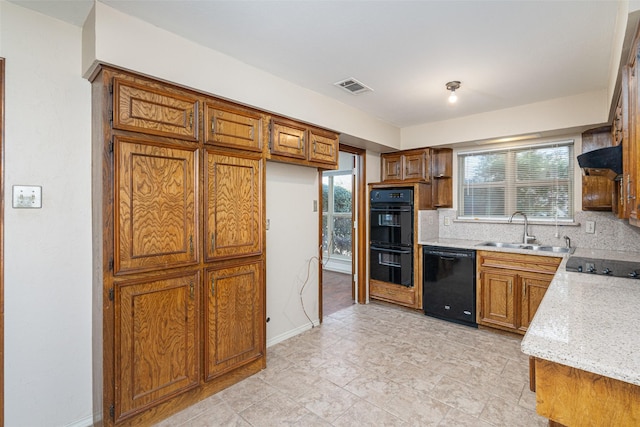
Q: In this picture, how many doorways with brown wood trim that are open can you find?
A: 1